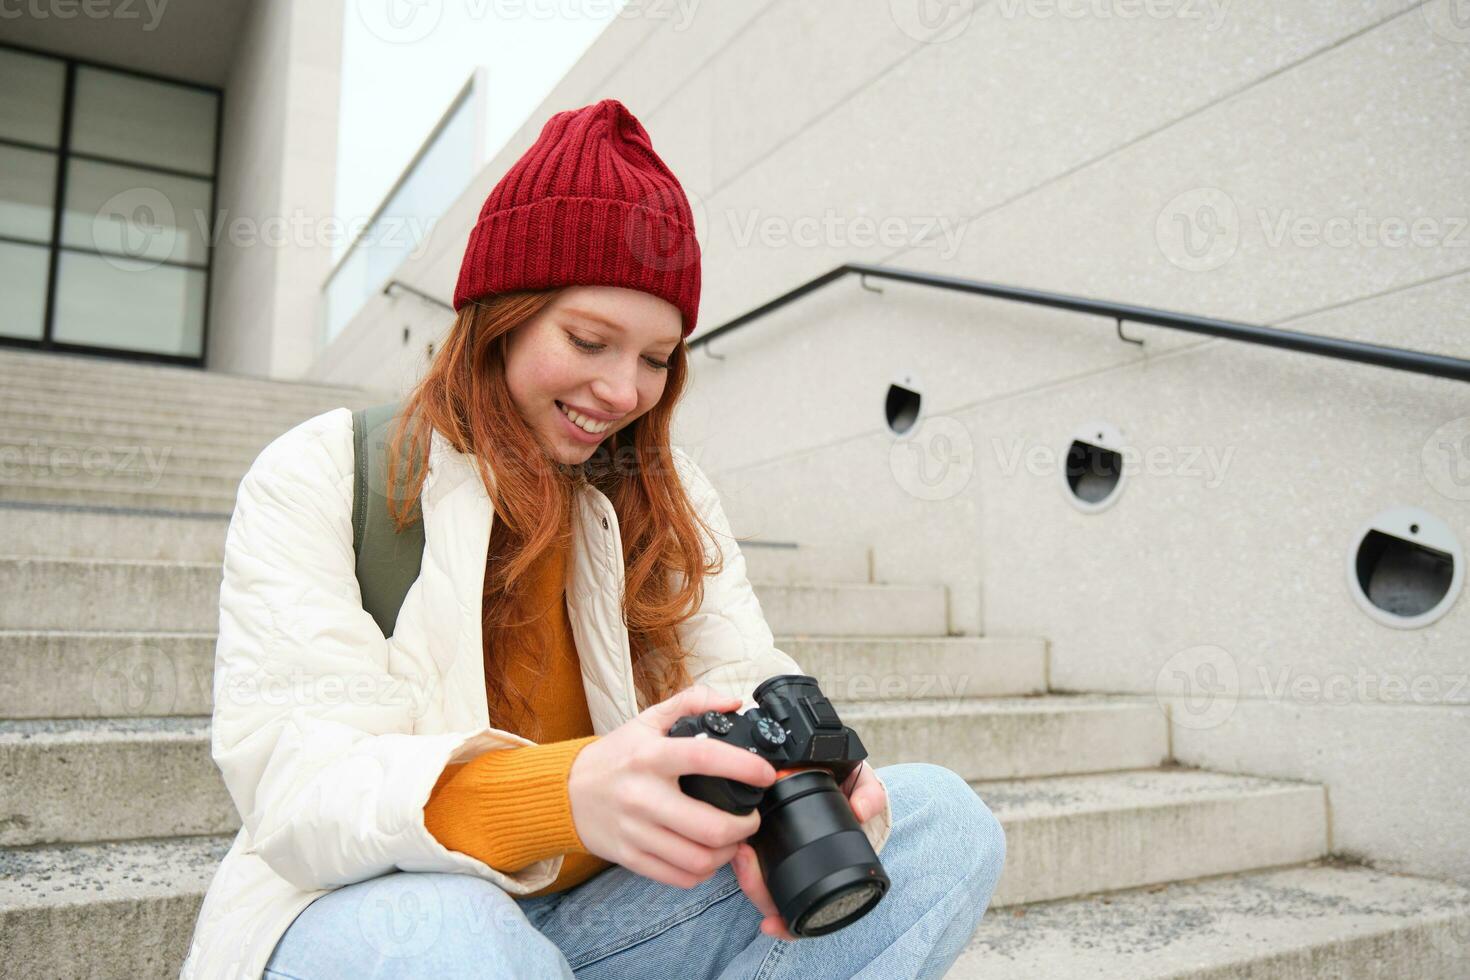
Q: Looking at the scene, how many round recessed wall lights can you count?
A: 3